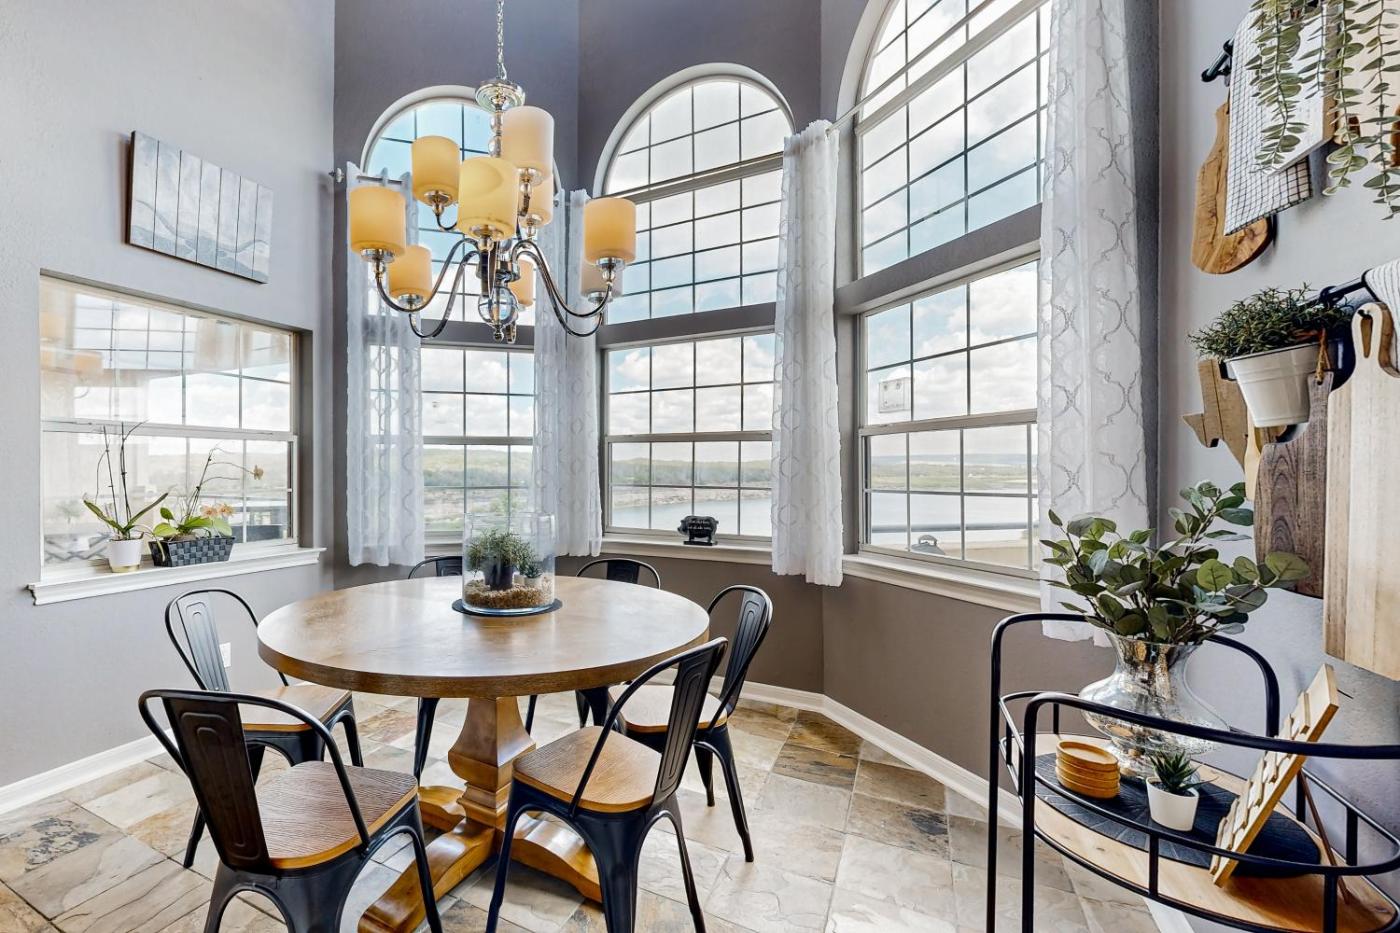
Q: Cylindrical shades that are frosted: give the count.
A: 9